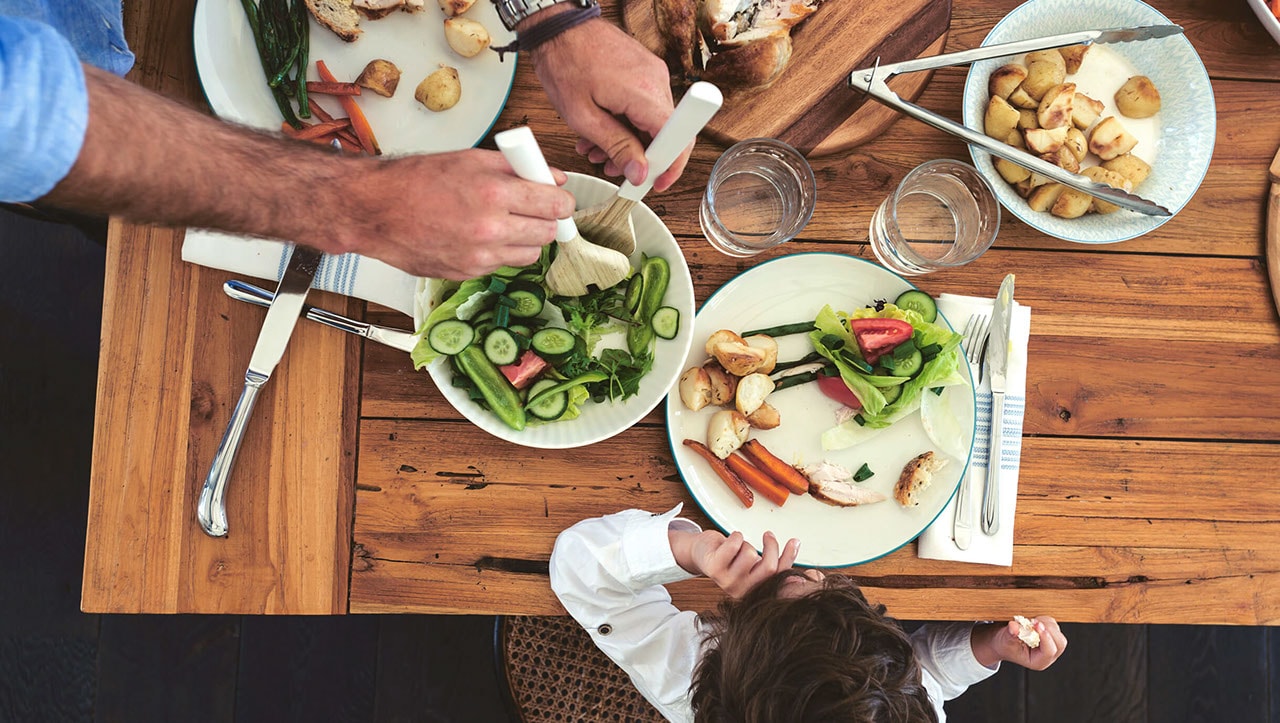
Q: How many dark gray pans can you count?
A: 0